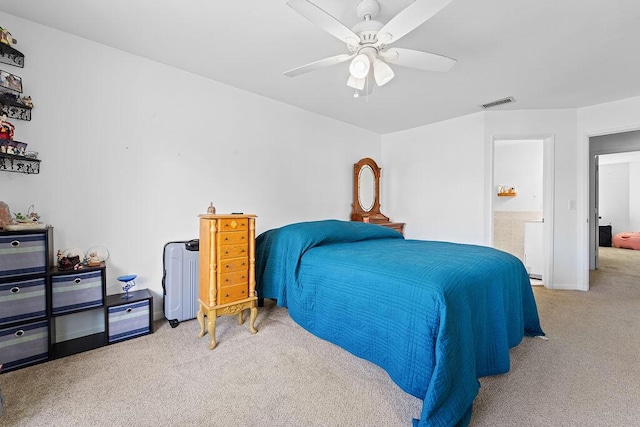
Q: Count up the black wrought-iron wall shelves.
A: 3